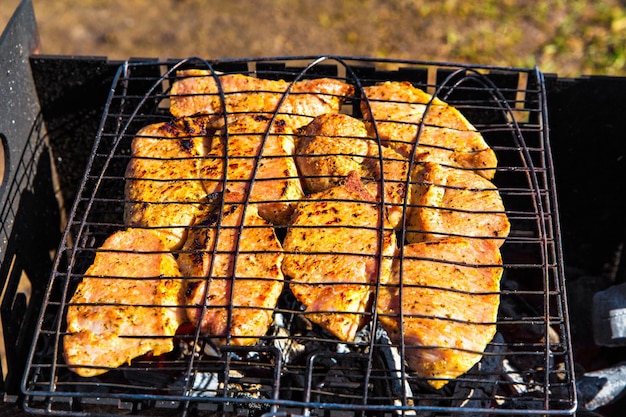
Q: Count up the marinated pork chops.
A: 10